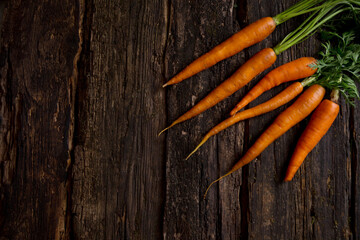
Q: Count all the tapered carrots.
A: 6